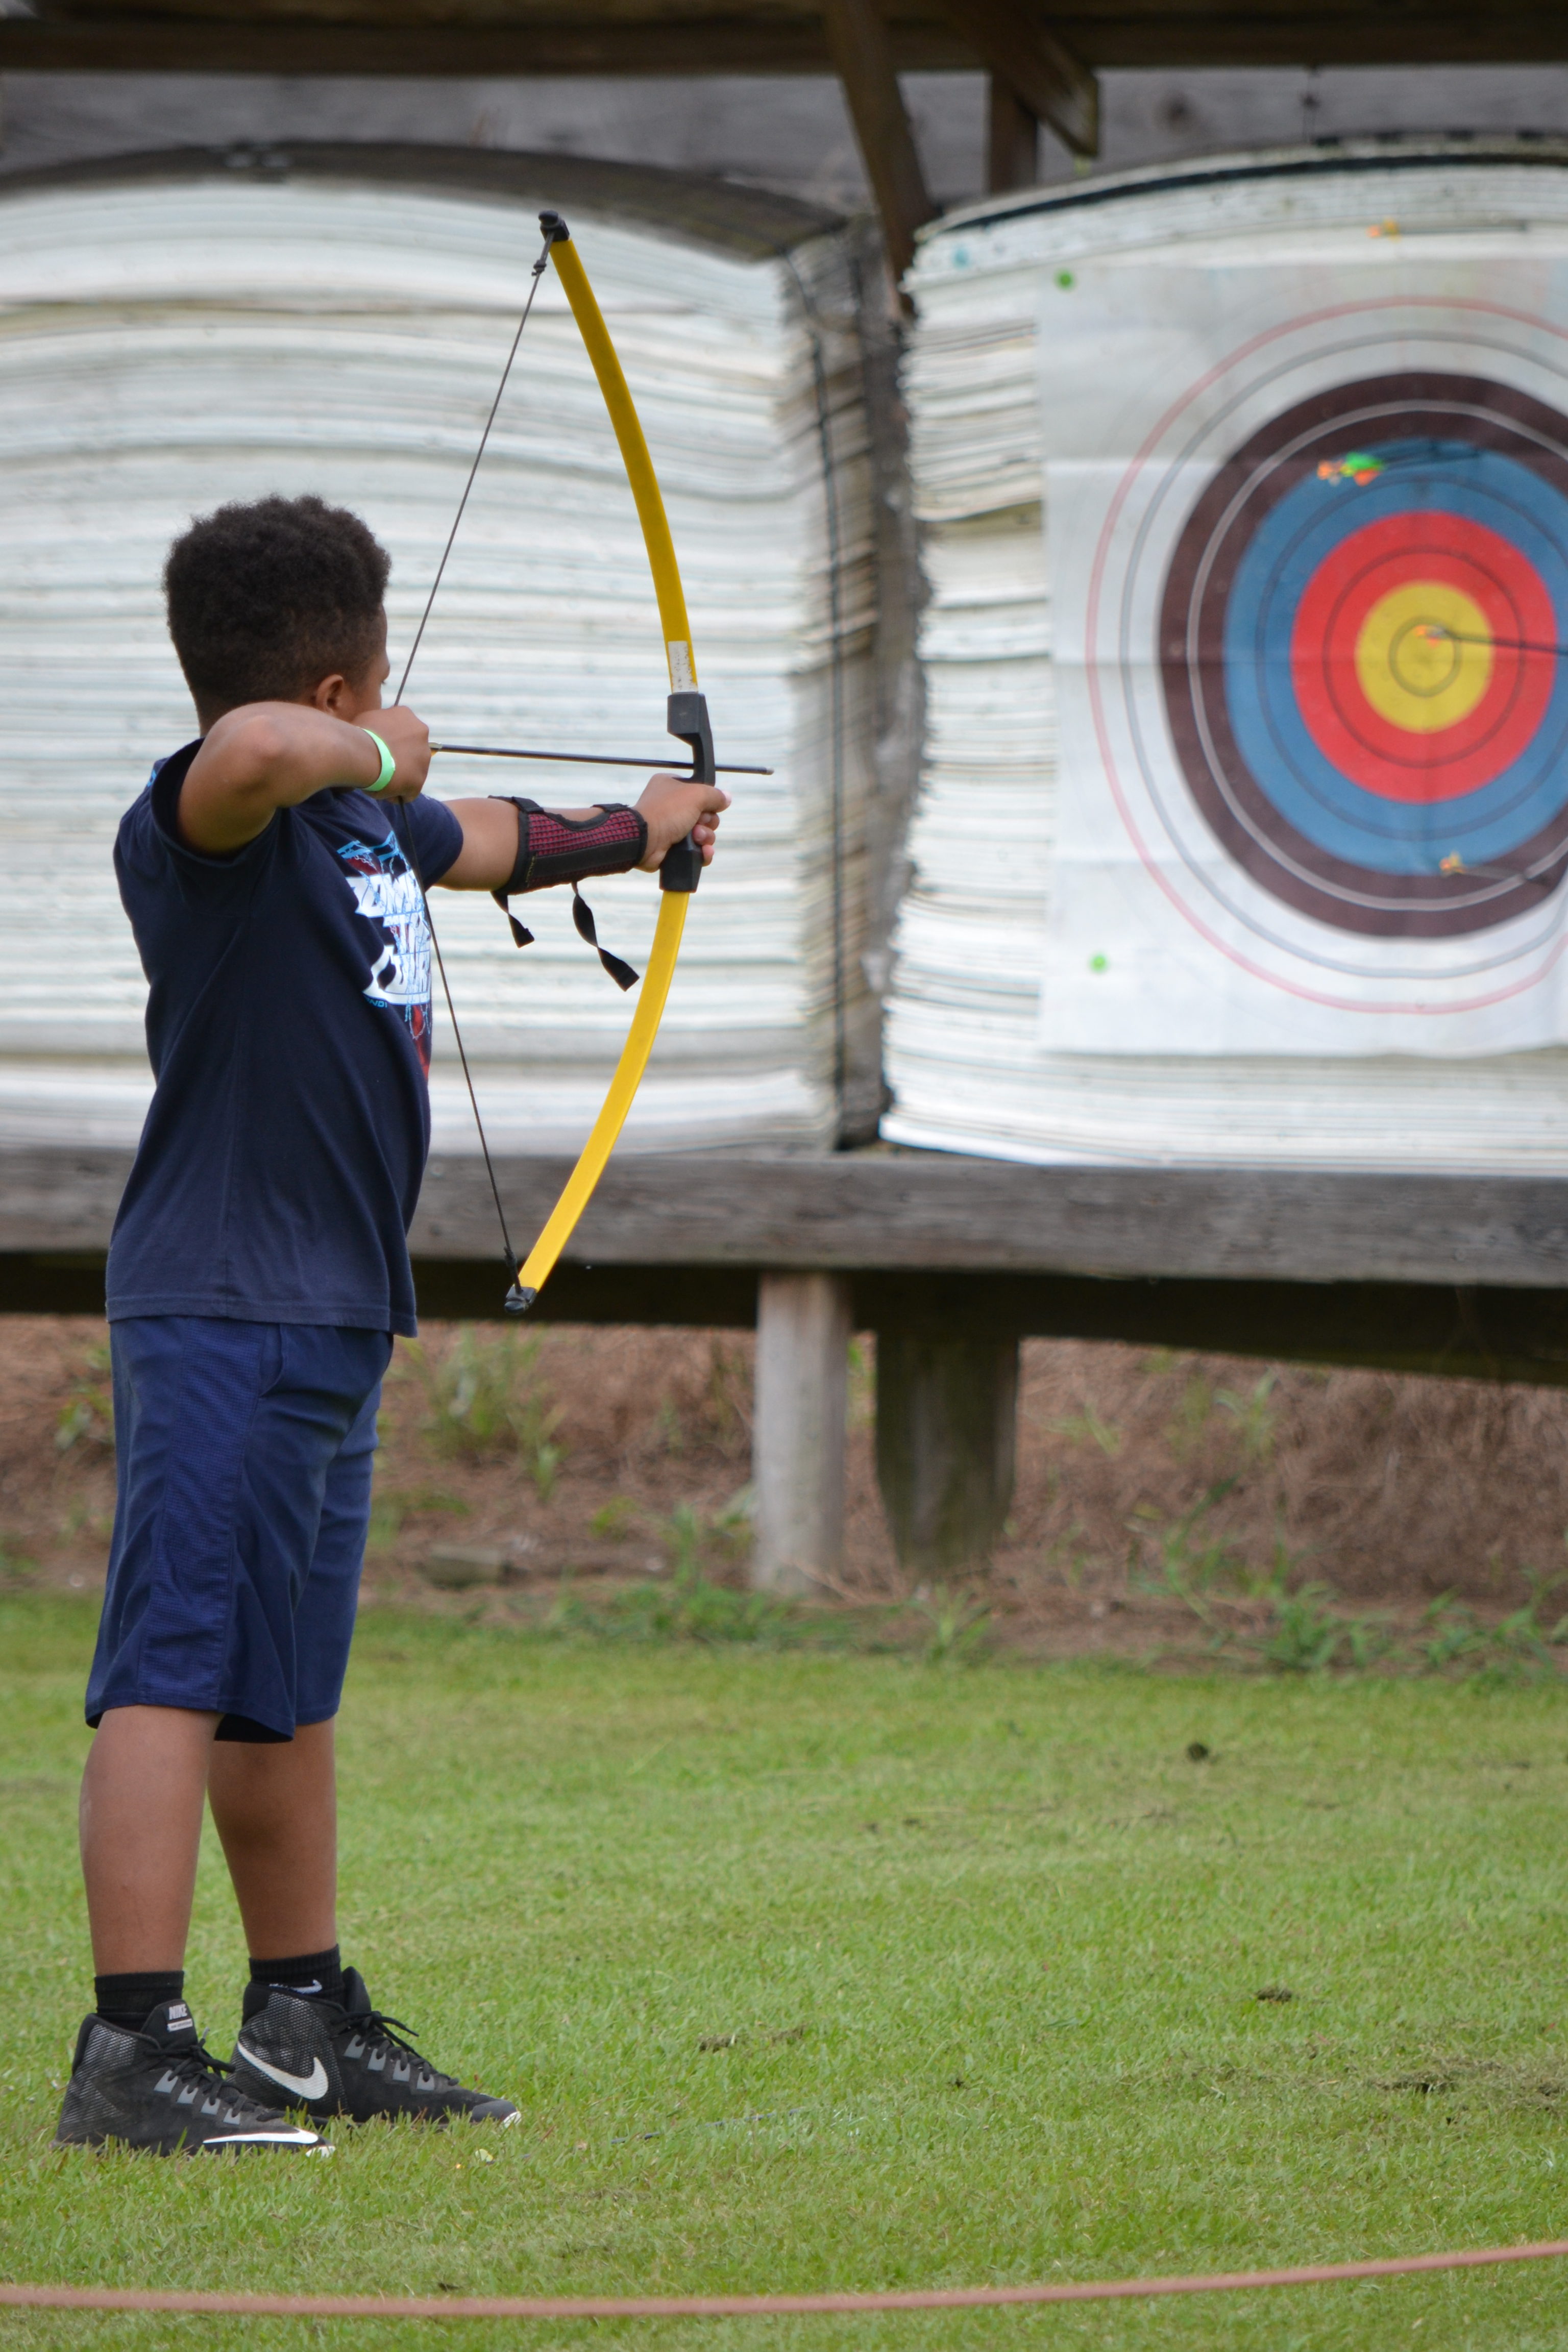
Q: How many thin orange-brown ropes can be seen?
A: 1